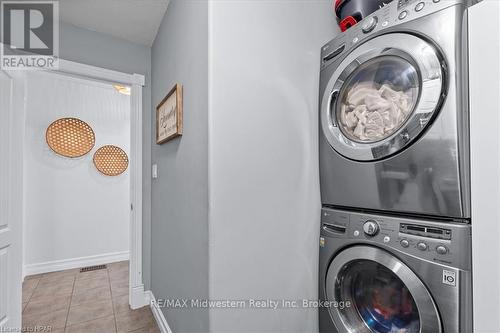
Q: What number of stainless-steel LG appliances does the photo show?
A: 2